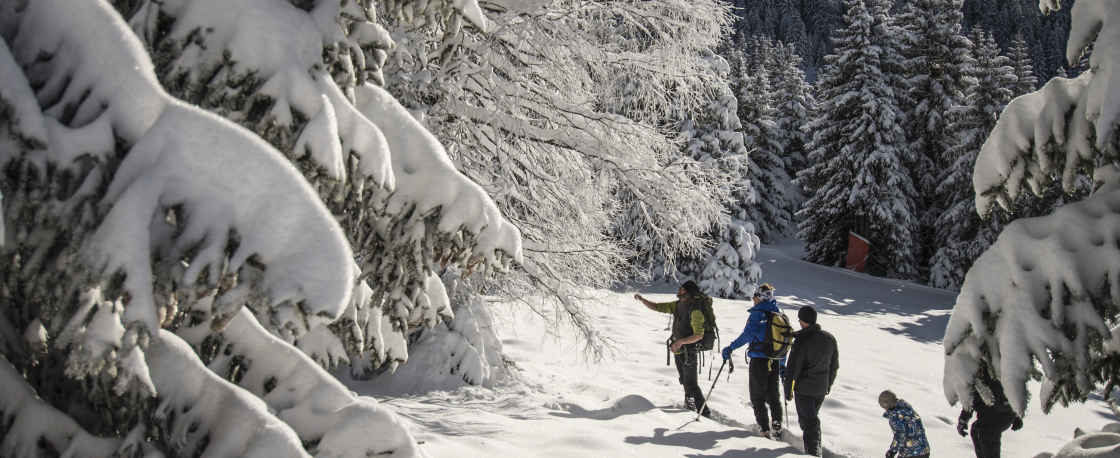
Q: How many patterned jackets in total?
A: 1